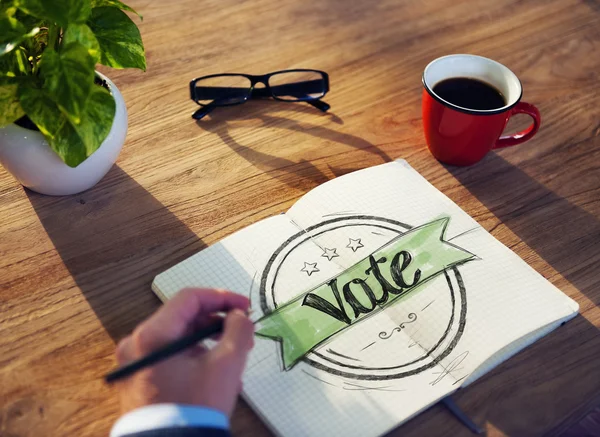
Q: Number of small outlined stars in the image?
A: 3